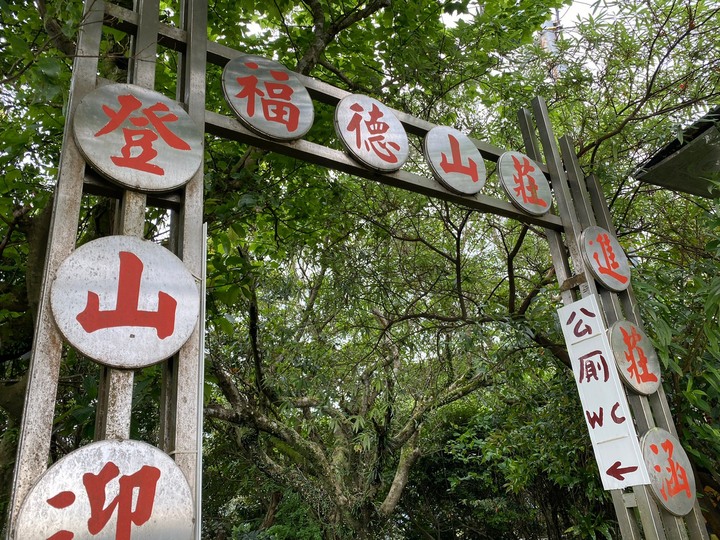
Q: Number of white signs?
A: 1